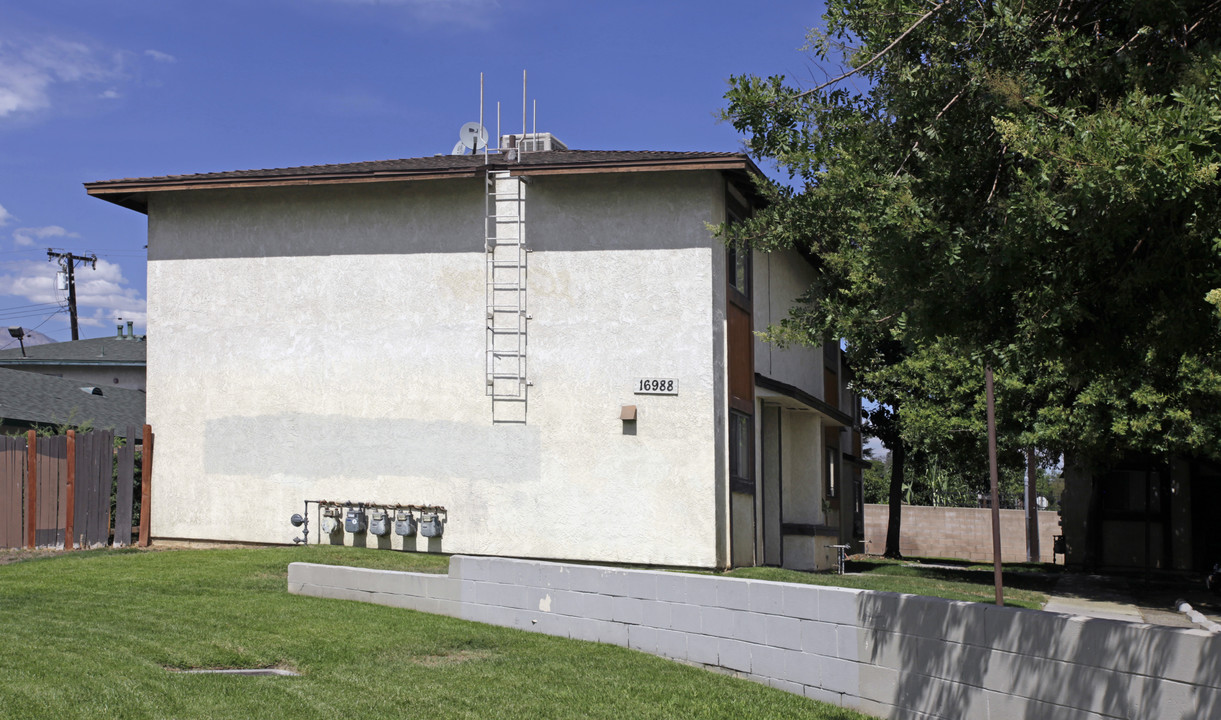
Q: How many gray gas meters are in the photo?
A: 4